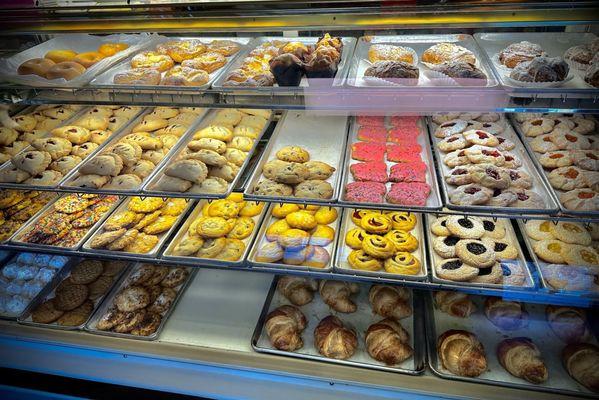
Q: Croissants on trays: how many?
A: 12